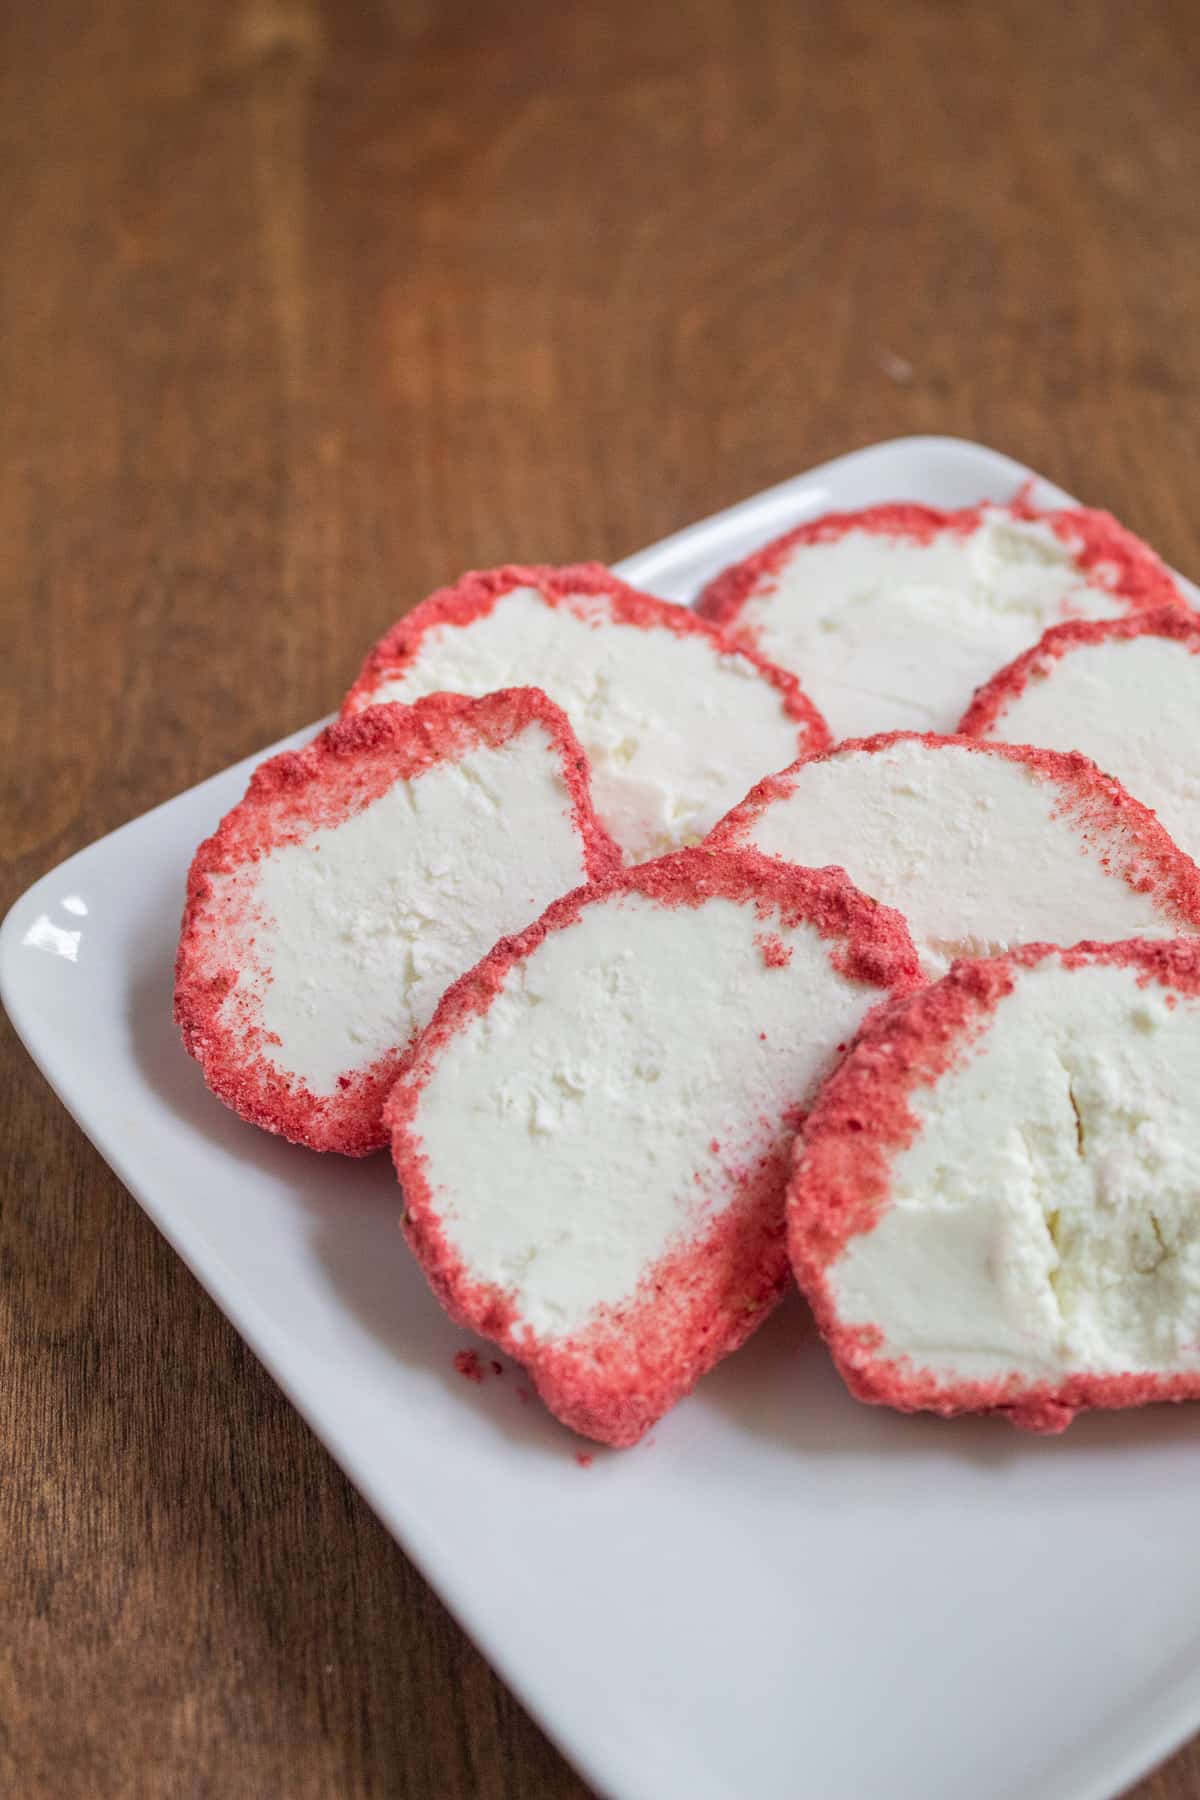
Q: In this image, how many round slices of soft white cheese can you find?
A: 7